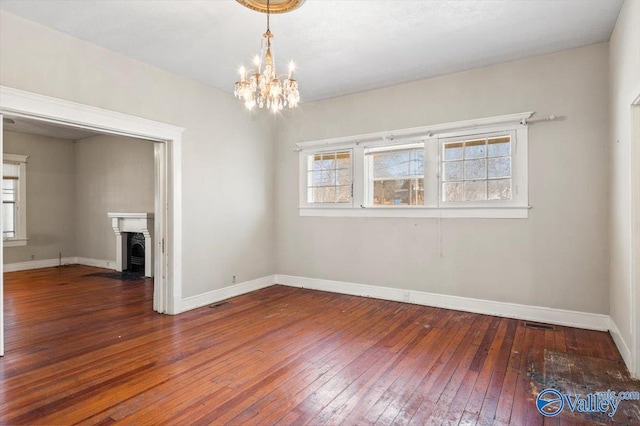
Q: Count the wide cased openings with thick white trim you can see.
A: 1